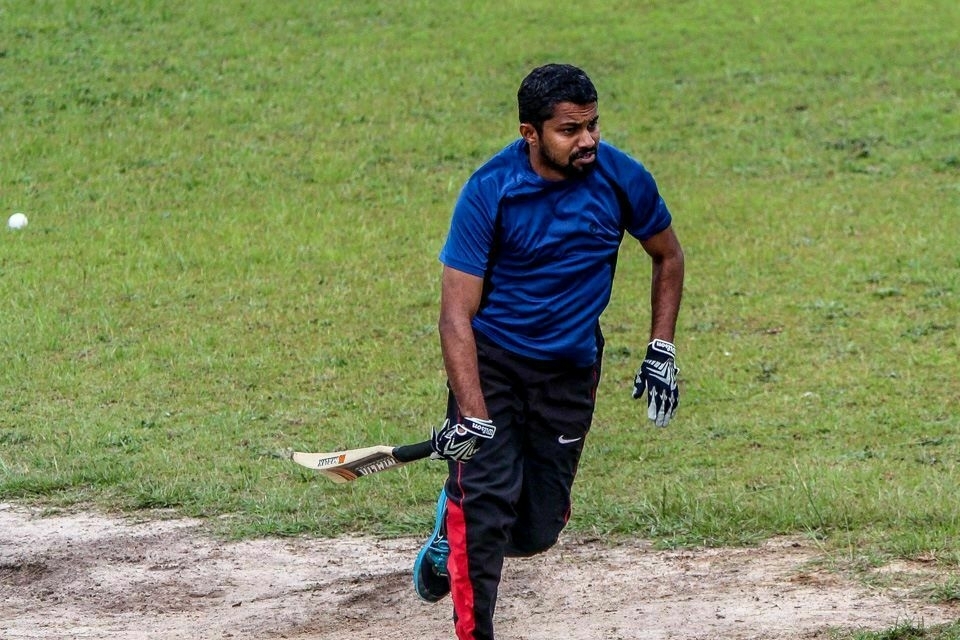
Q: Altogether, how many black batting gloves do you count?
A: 2